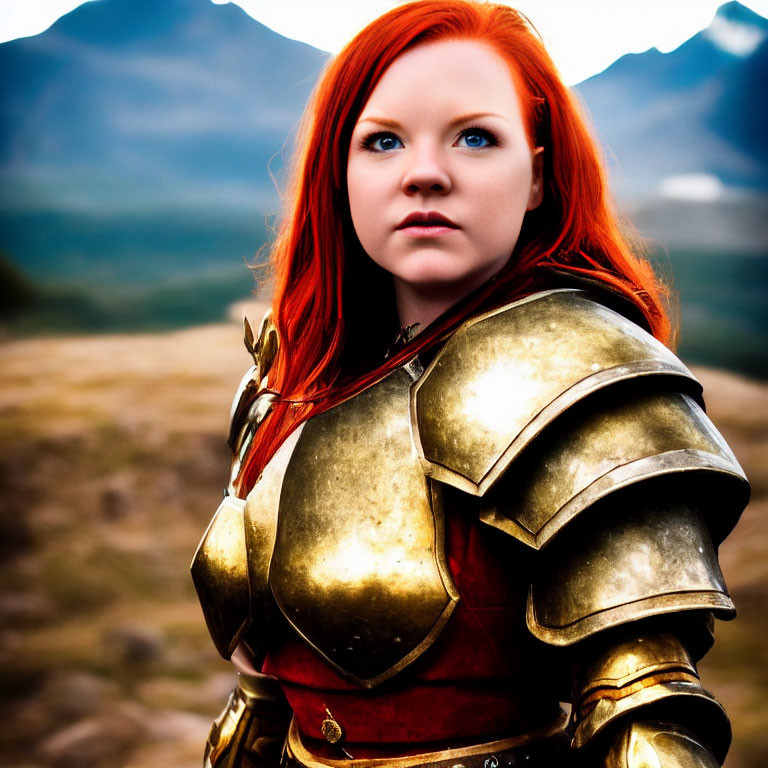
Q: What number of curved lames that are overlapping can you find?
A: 3